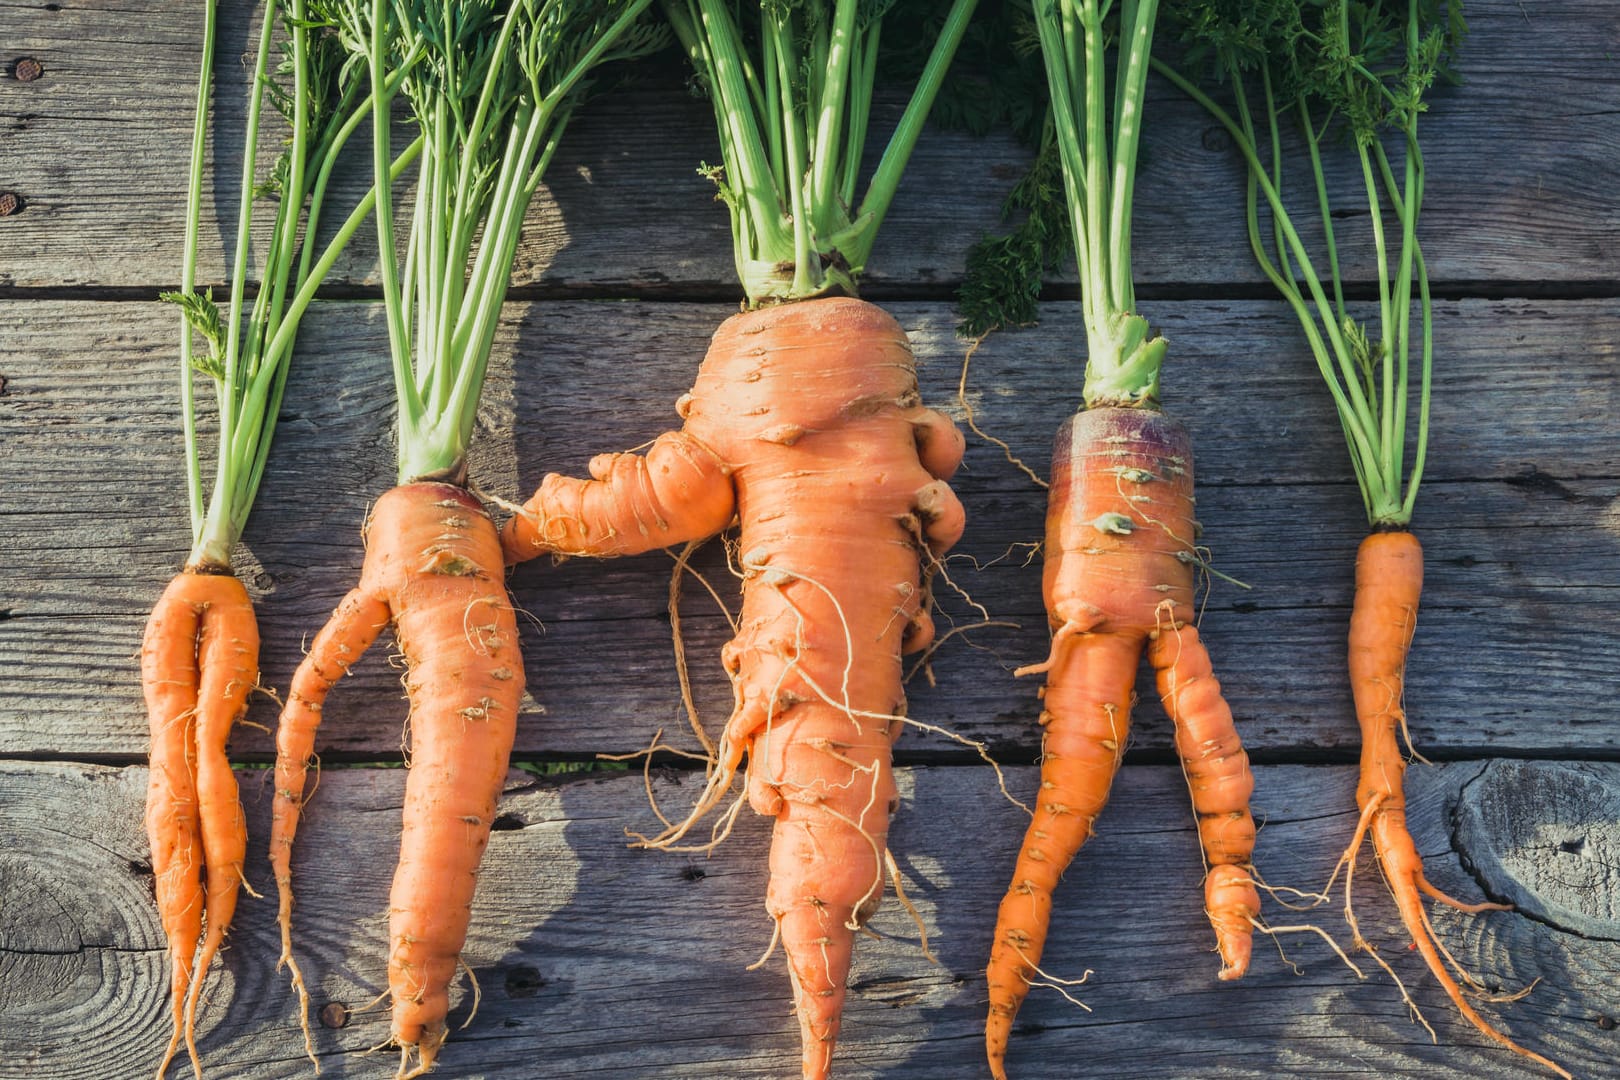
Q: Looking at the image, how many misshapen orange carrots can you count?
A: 5